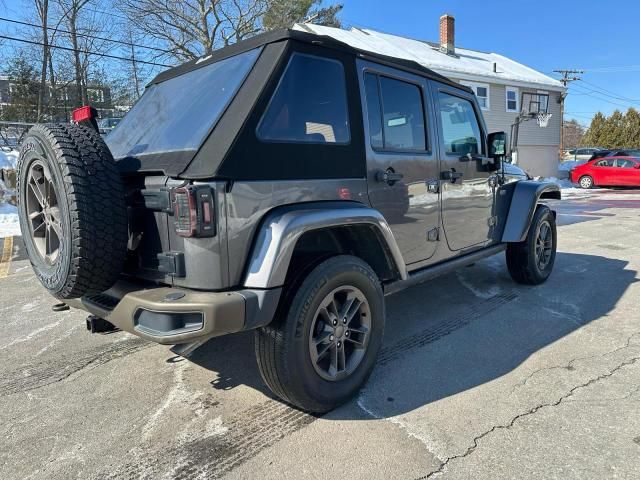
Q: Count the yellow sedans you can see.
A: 0